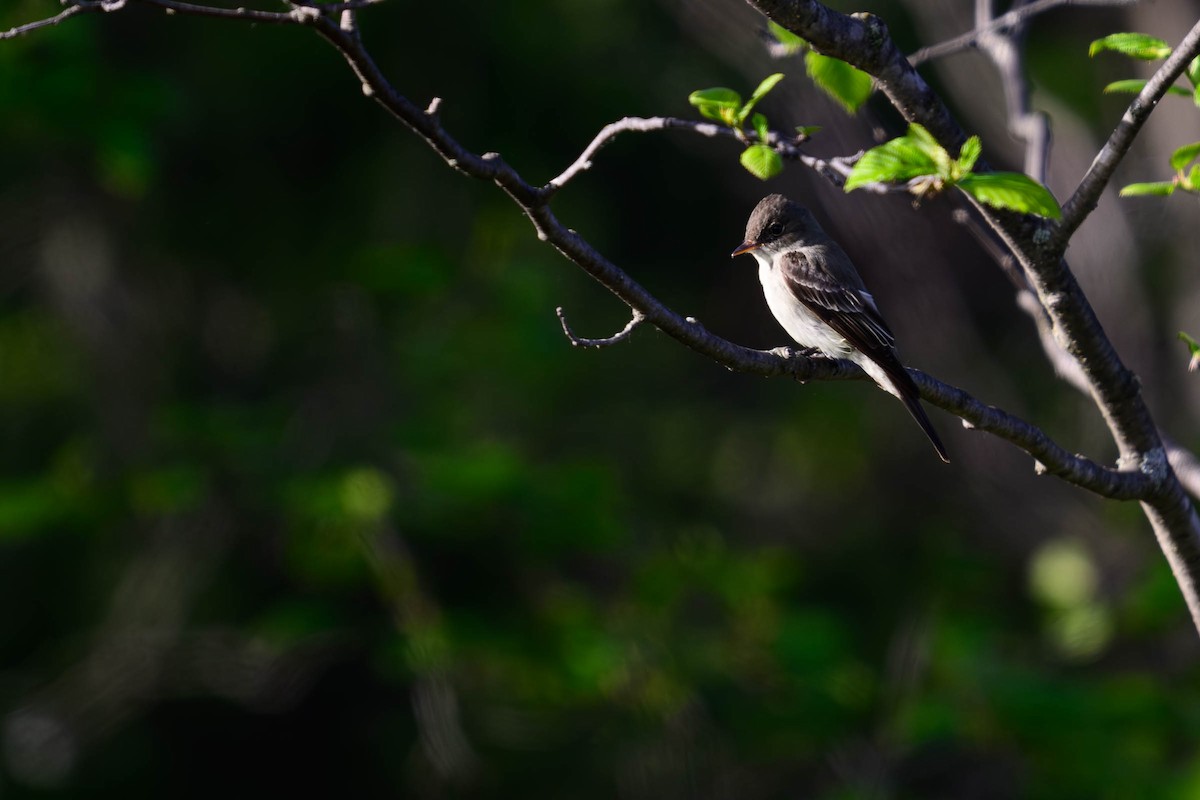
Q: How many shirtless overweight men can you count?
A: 0